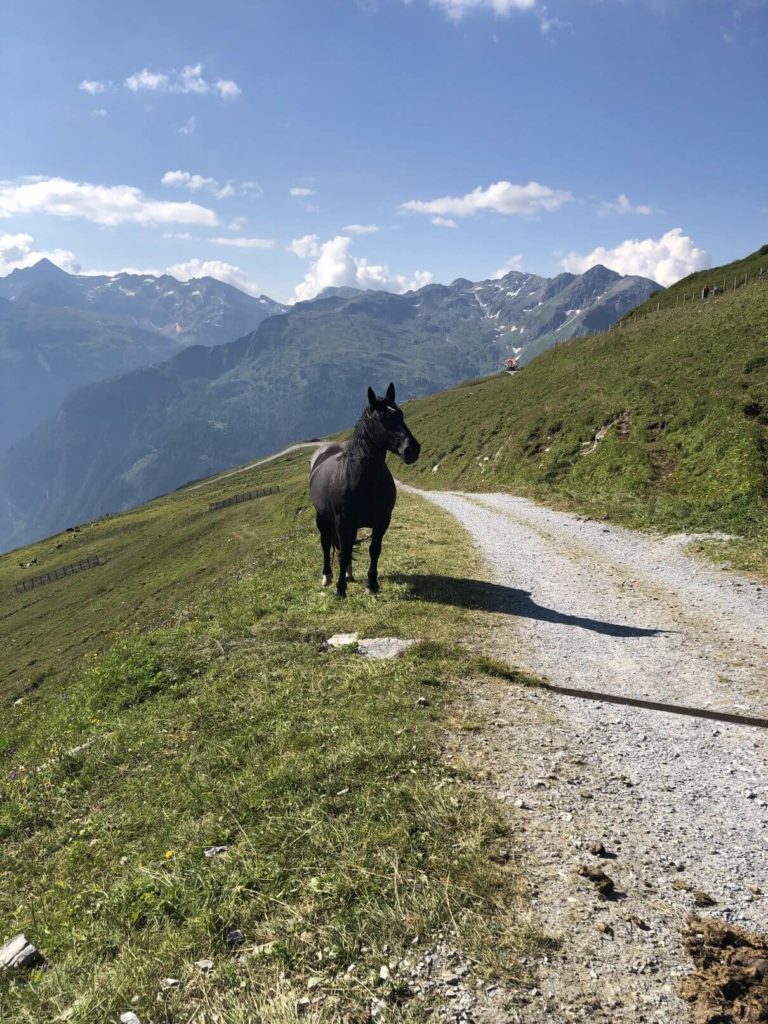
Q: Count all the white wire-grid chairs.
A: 0